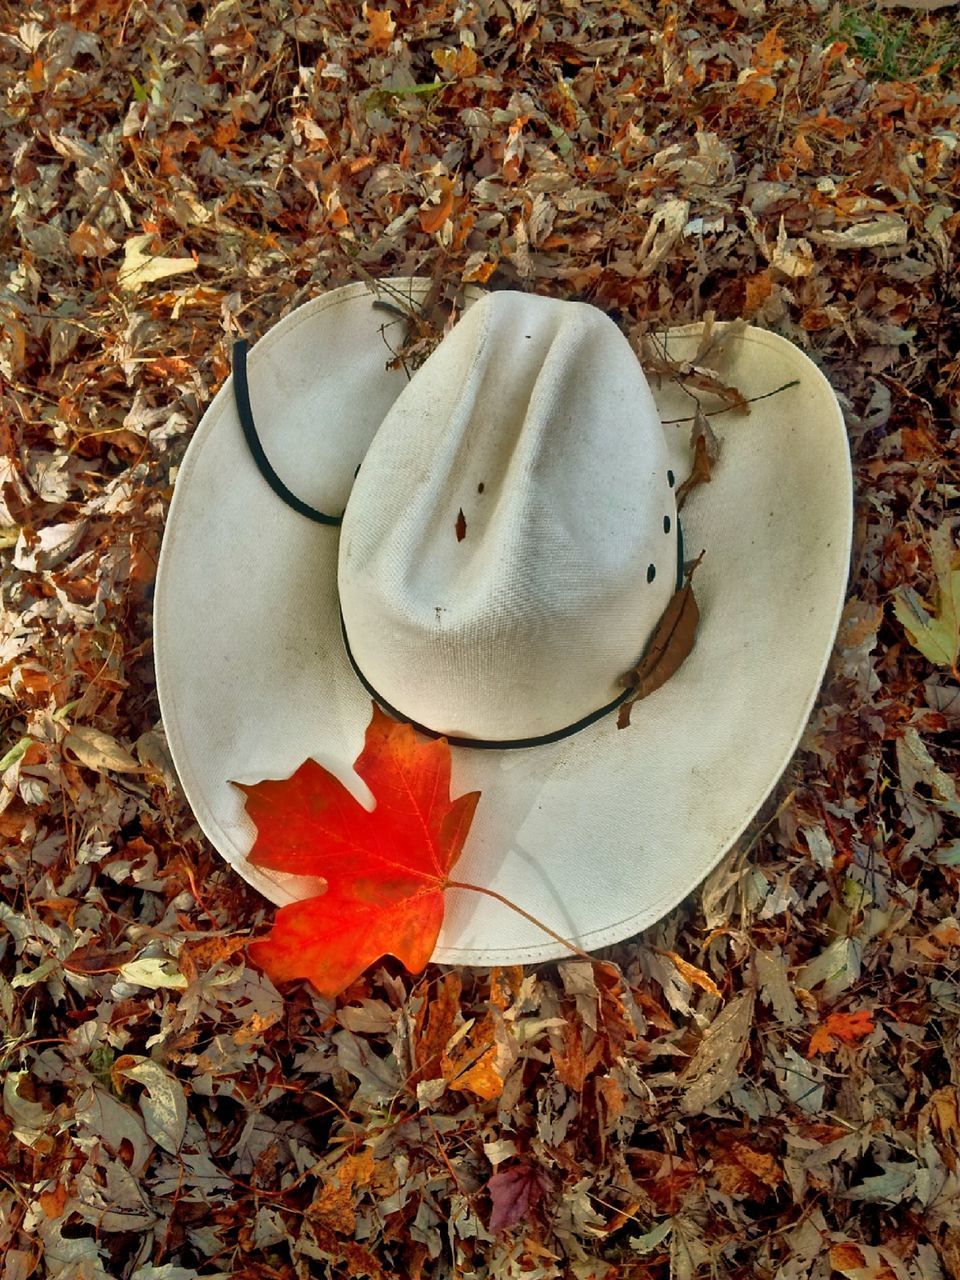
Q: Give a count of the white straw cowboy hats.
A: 1